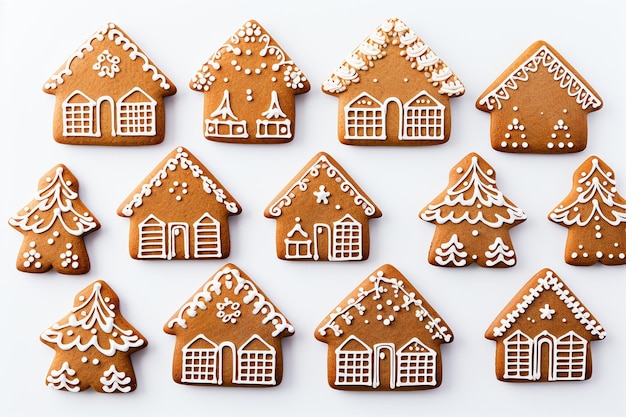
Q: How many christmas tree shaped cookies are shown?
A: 4